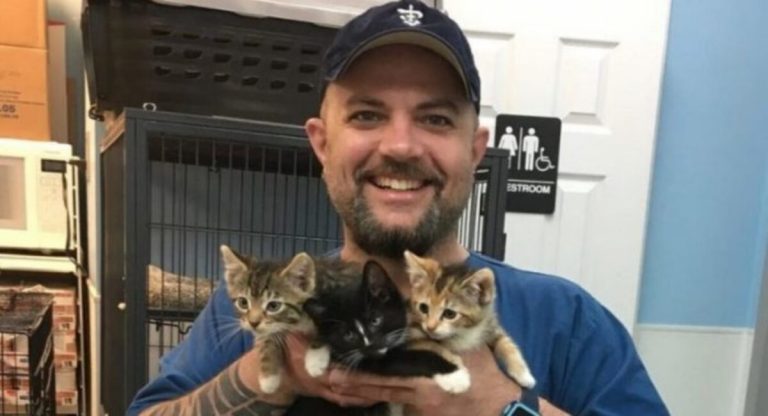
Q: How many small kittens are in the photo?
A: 3